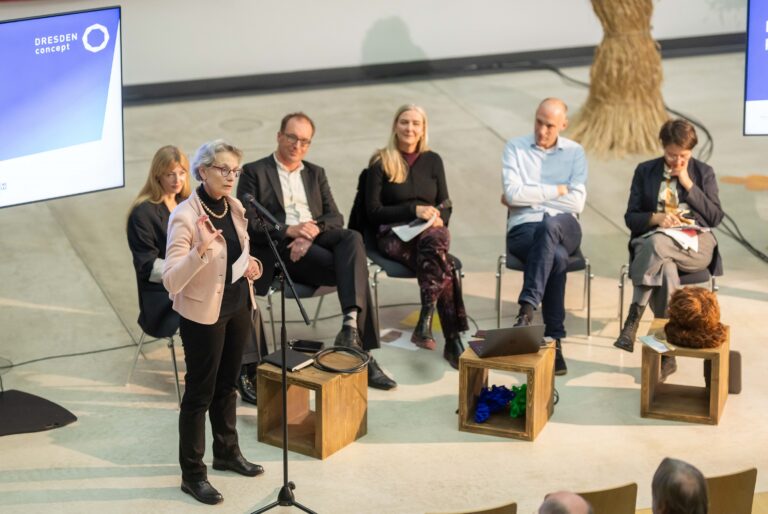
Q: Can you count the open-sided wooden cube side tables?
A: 3